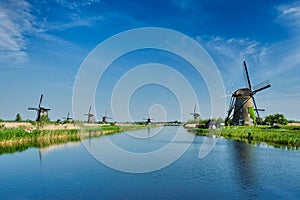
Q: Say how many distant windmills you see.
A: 6